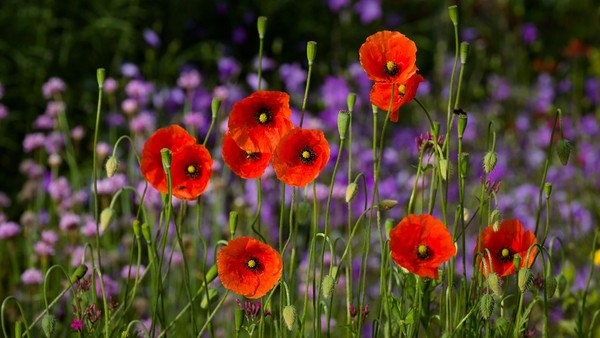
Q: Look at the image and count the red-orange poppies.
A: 10